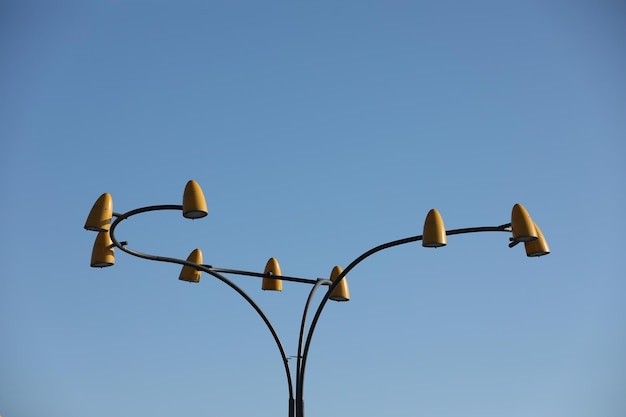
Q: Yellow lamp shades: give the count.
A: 9